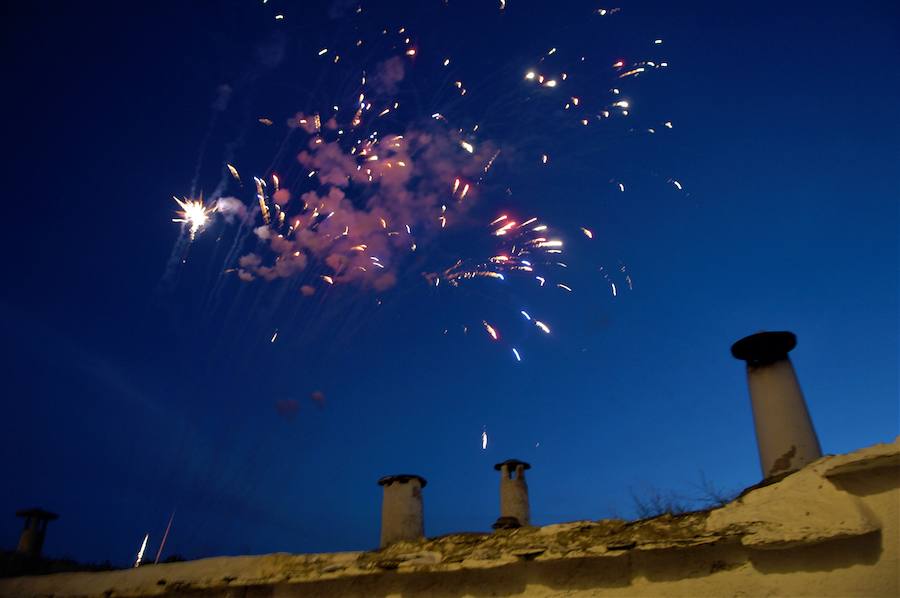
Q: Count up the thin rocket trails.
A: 2